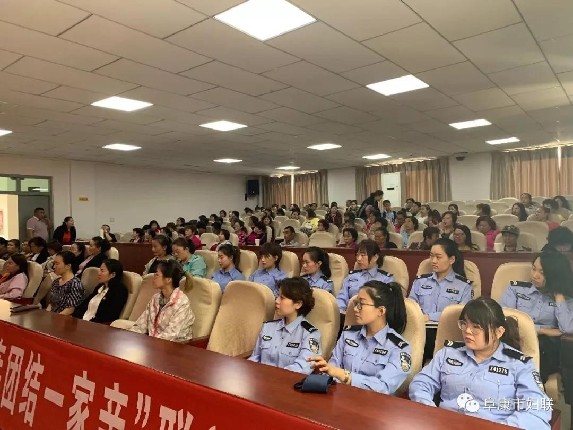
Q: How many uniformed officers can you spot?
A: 9